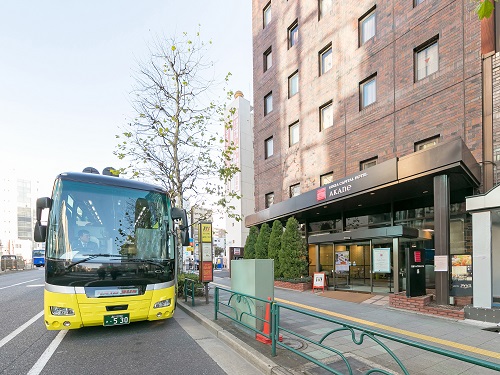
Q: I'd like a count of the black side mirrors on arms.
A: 2